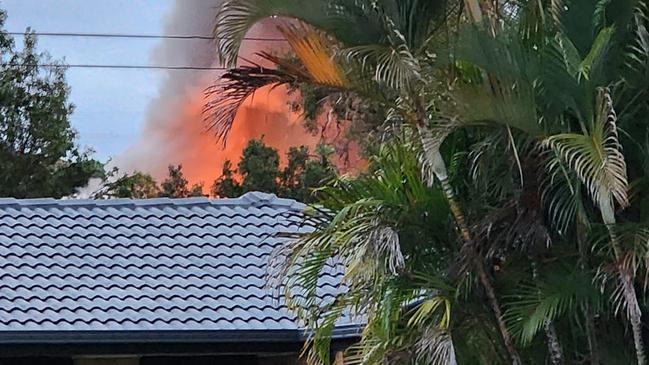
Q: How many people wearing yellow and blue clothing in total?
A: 0